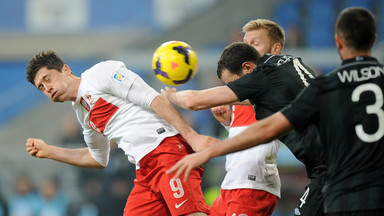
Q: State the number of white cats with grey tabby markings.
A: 0